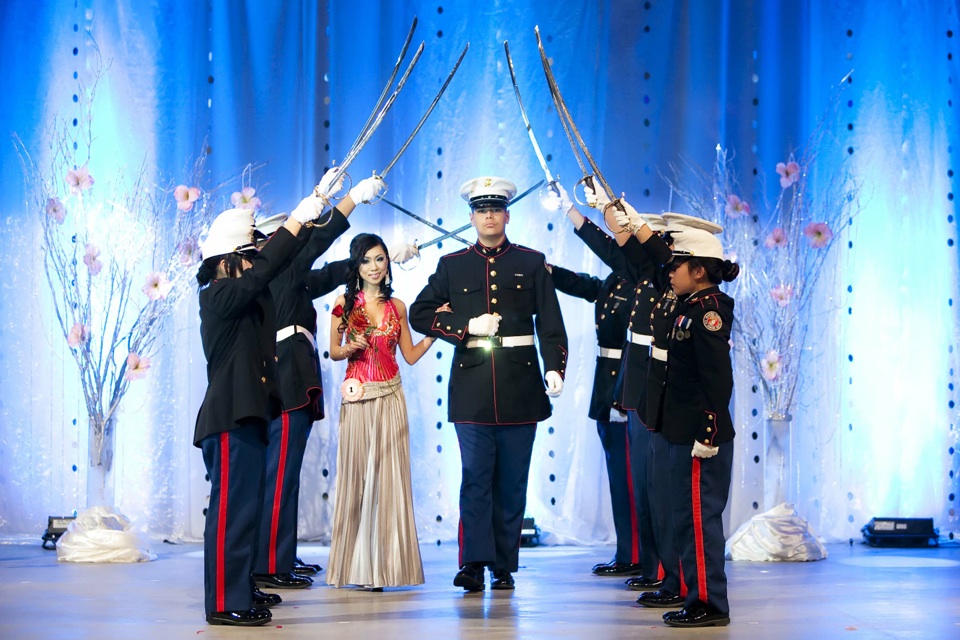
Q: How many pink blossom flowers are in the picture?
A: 15